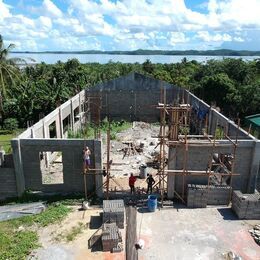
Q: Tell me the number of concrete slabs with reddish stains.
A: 1